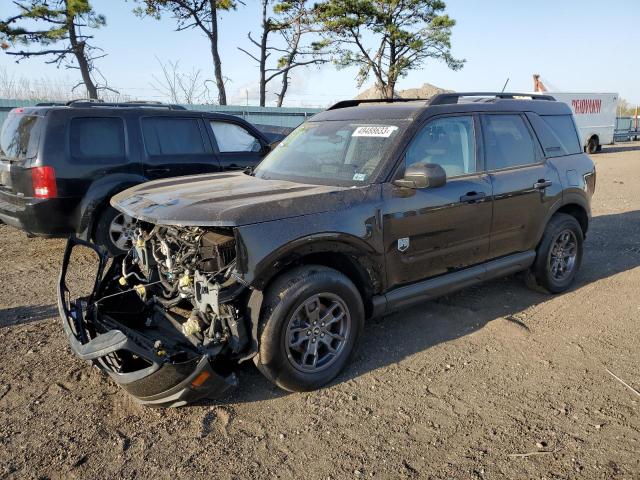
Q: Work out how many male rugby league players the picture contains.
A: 0